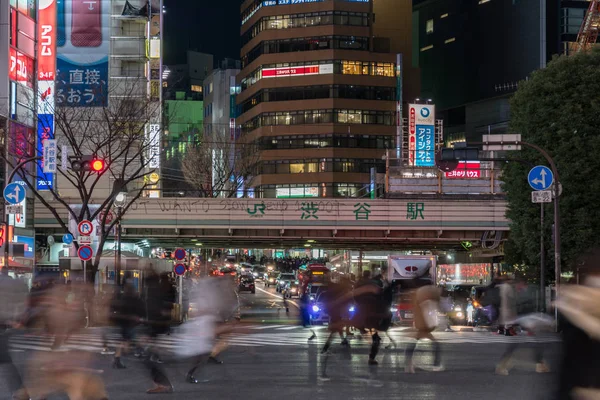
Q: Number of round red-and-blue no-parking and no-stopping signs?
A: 3